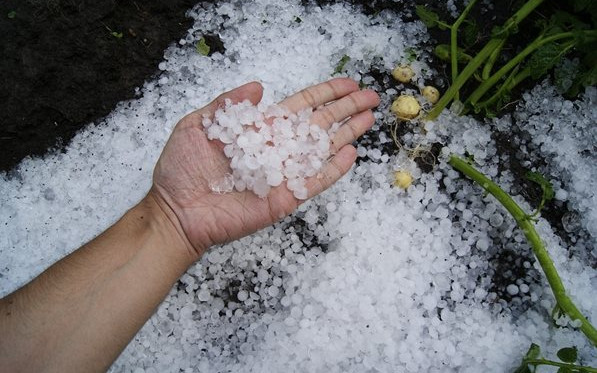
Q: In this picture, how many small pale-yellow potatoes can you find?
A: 4